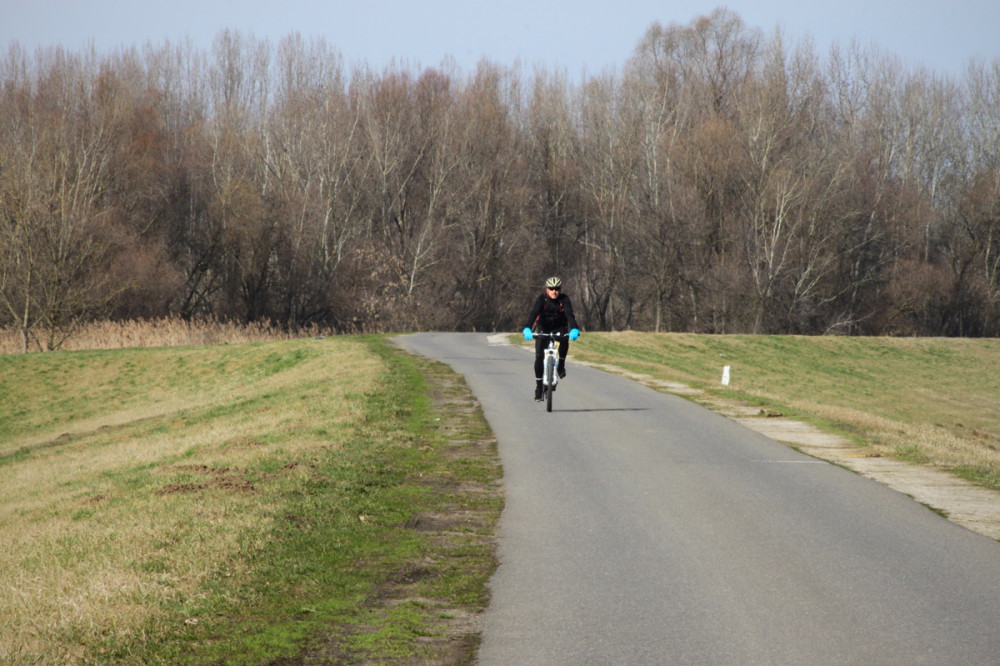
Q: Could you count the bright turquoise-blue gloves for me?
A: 2